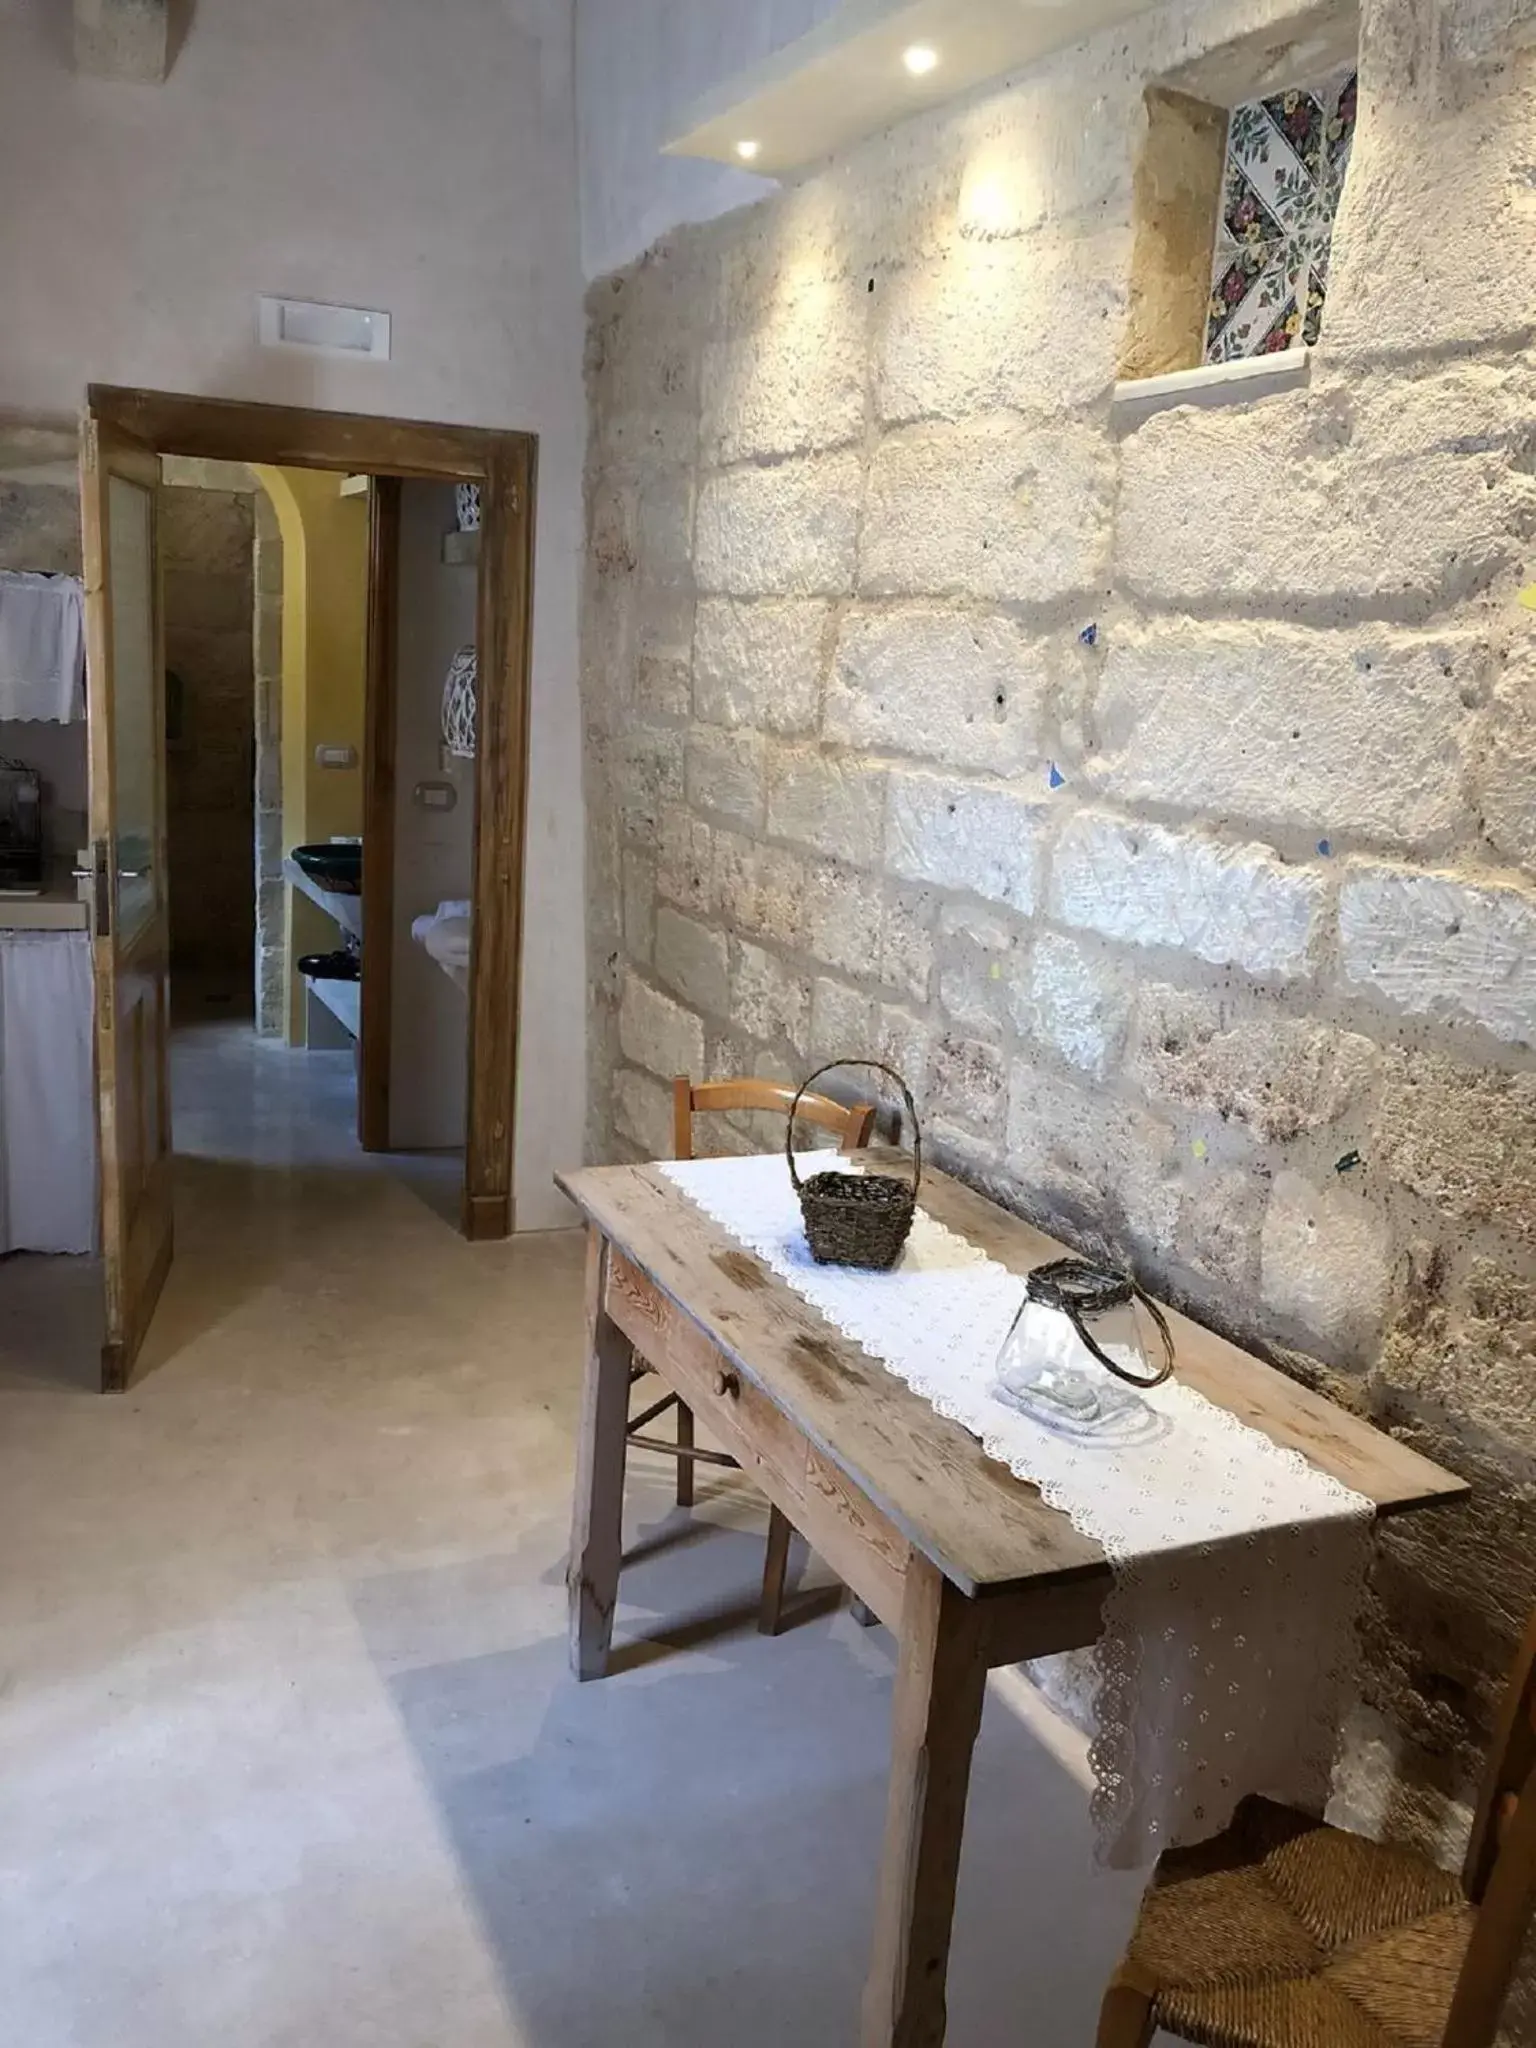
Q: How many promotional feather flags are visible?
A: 0